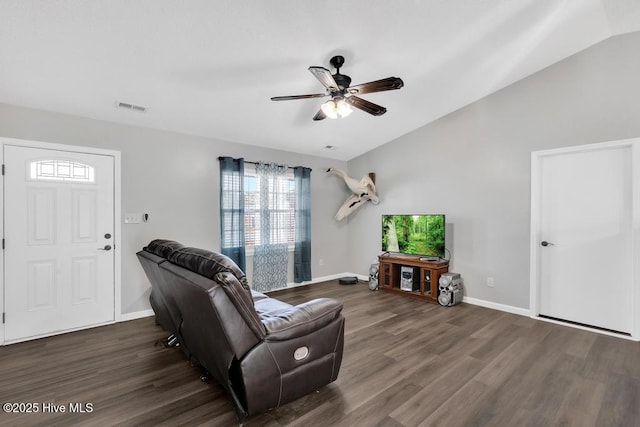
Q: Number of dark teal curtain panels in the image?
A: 2